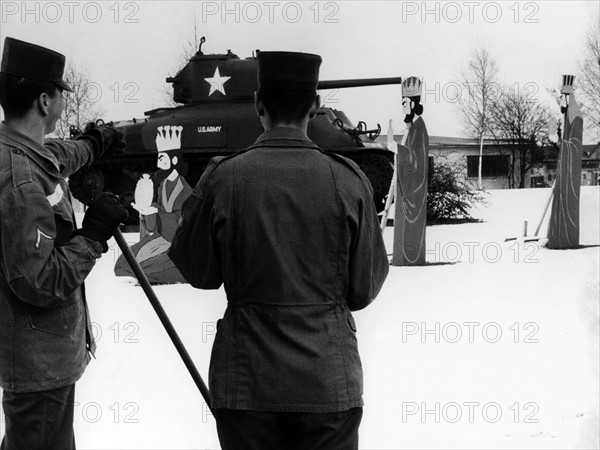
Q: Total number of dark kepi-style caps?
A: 2